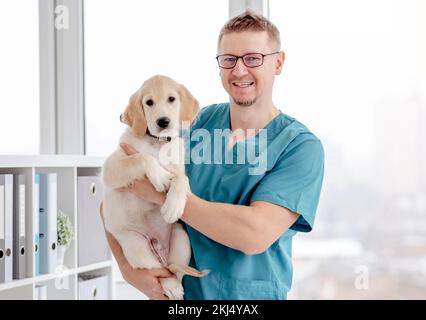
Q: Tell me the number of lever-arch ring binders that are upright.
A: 5